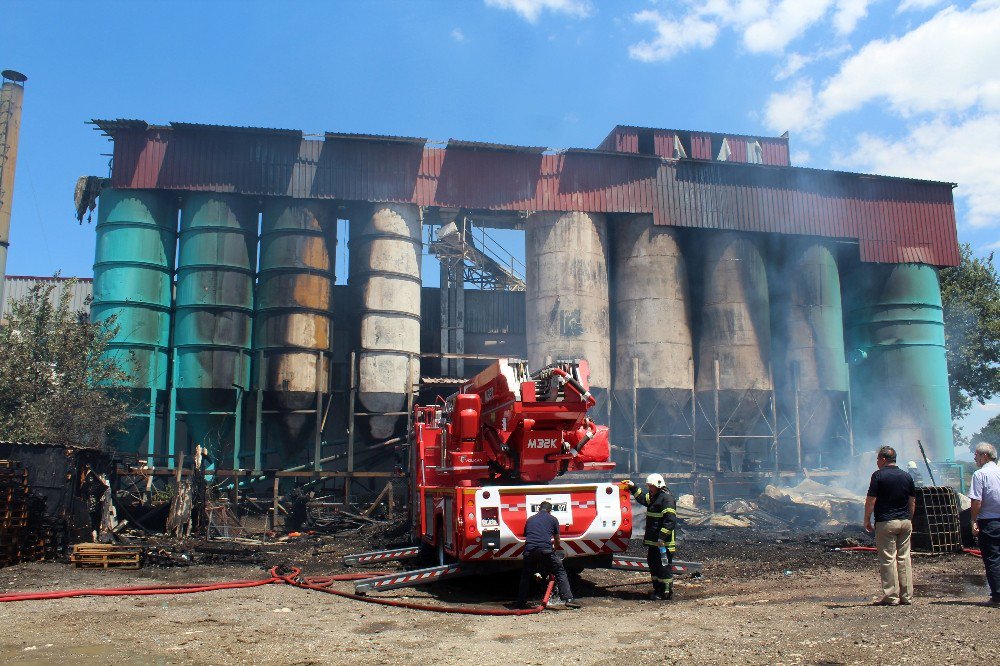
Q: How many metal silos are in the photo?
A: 9